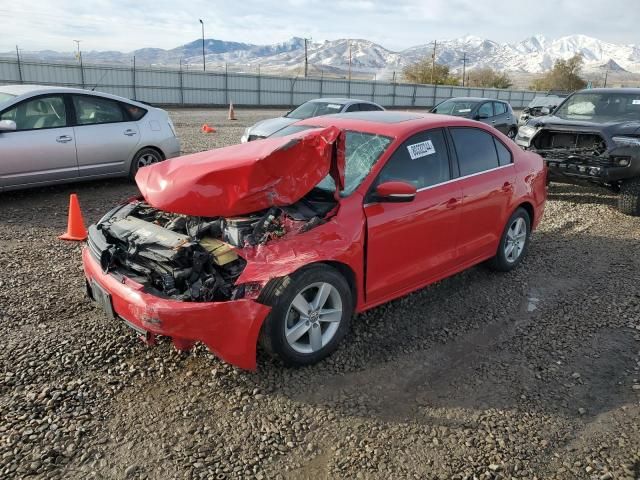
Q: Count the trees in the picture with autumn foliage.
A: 3